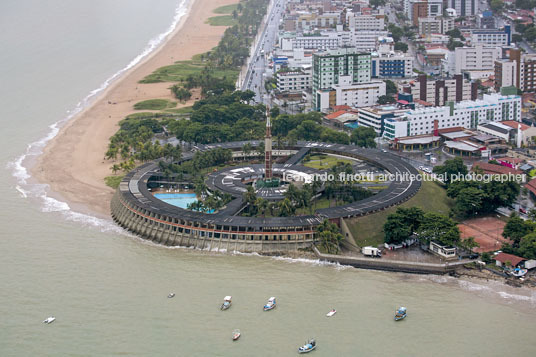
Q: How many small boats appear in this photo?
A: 8